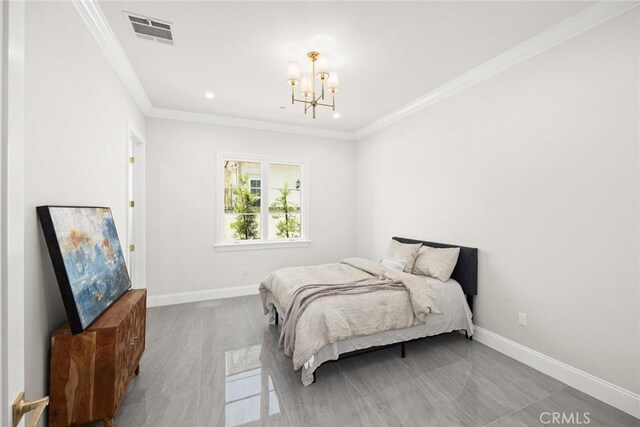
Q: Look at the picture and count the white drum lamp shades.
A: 4